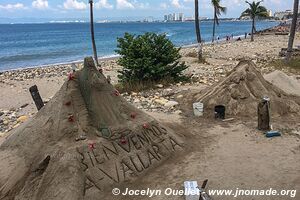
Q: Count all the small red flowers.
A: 8